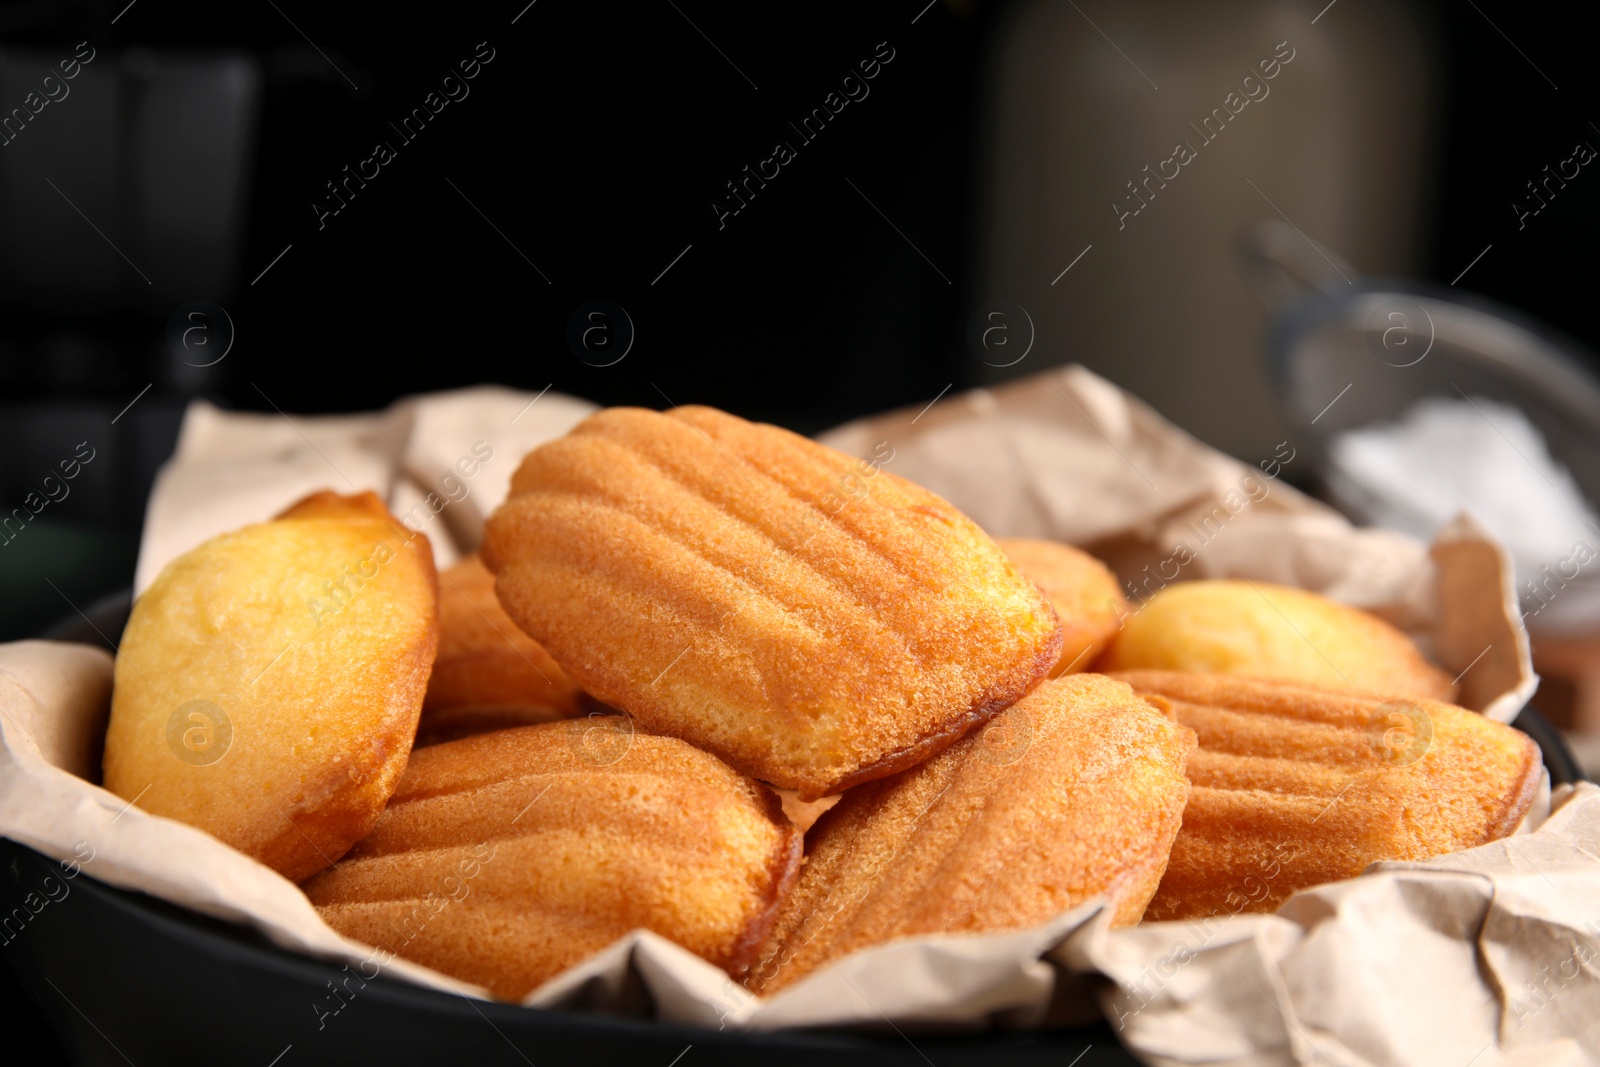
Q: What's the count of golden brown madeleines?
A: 8